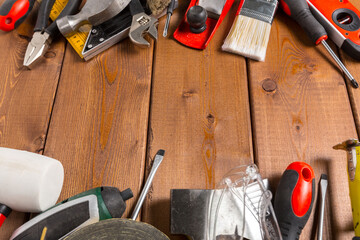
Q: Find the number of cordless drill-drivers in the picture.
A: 1